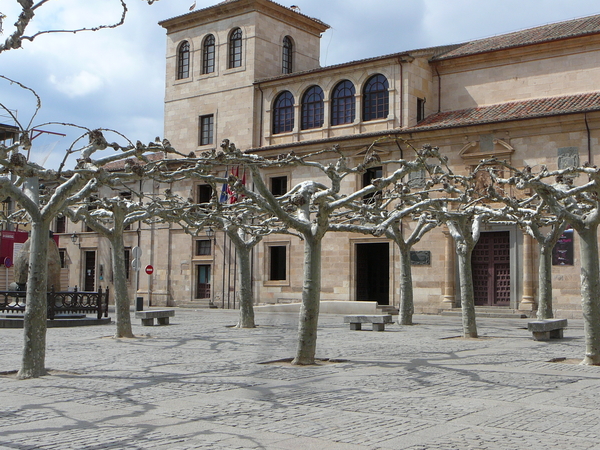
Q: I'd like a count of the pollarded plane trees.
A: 8